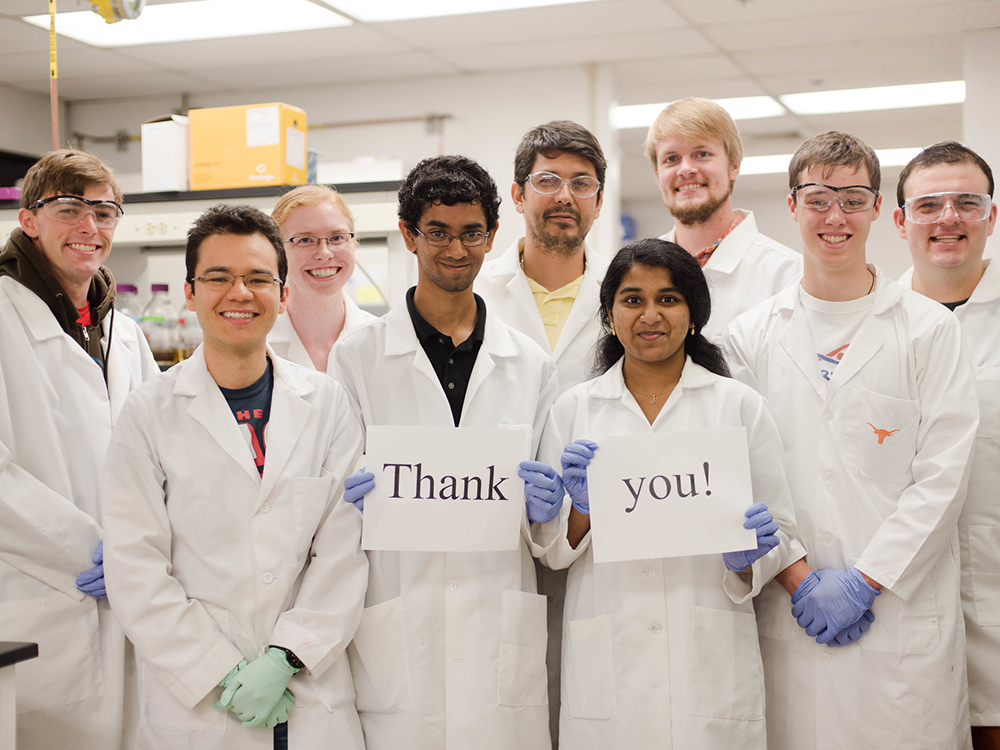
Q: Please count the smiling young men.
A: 6